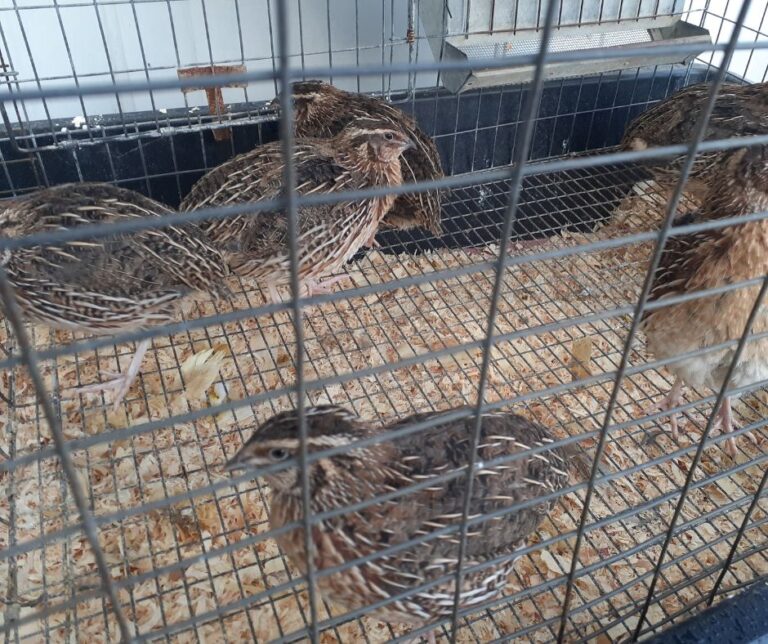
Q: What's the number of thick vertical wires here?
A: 6